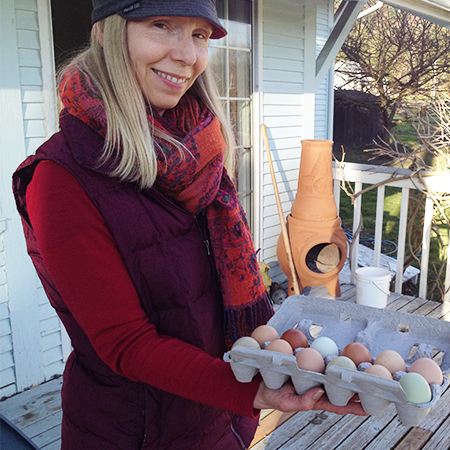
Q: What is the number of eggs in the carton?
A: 12